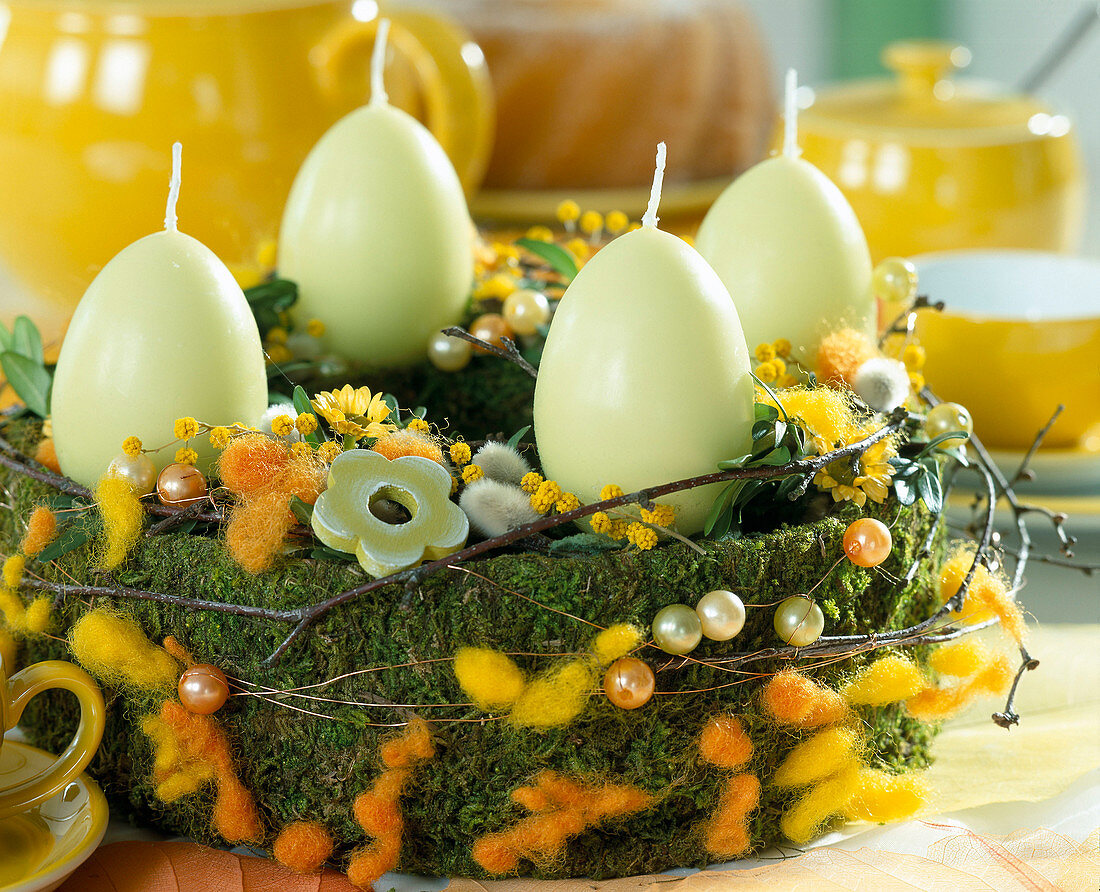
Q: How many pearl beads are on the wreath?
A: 13